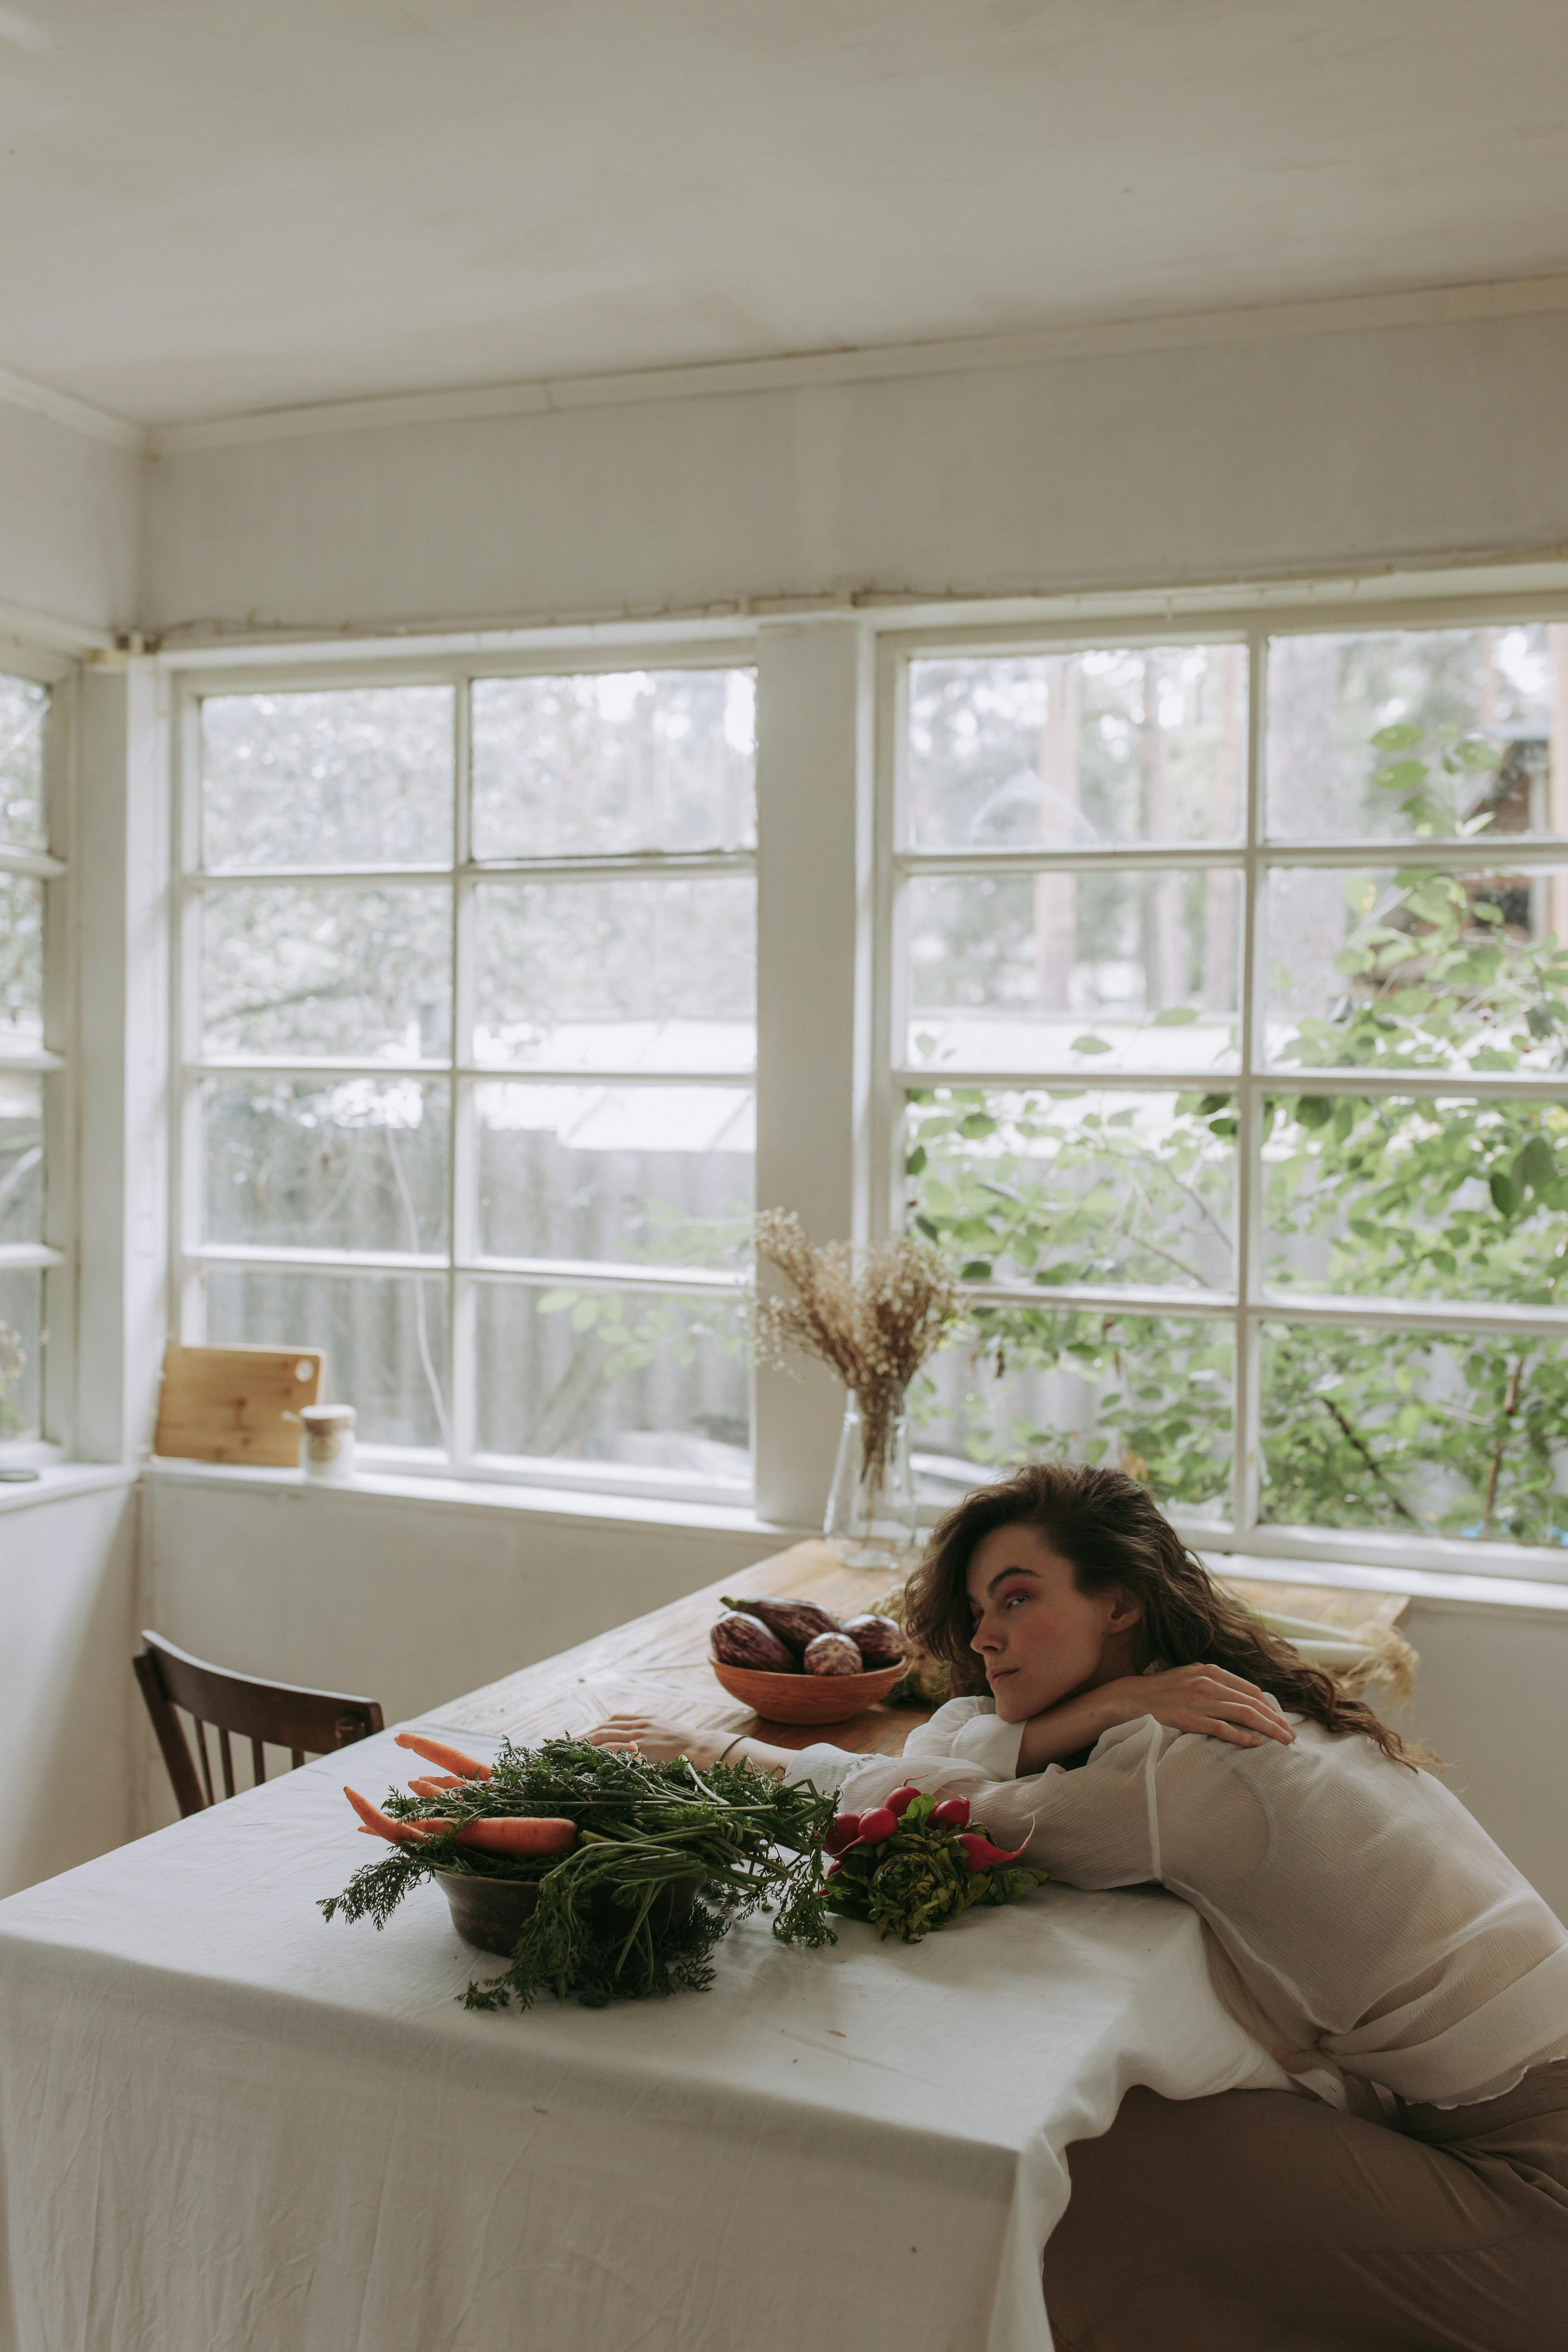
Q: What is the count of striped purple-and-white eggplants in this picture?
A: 4